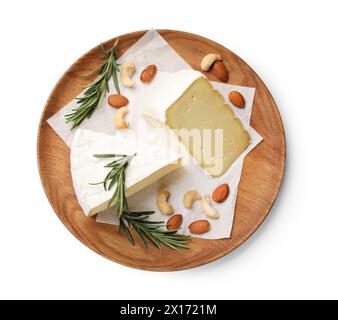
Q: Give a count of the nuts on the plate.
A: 13